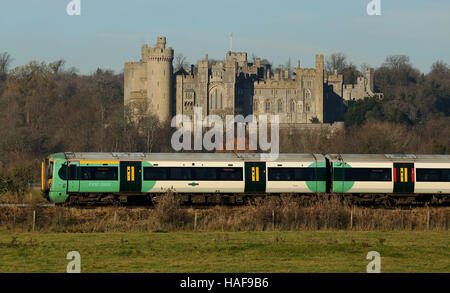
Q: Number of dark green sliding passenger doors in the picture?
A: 3